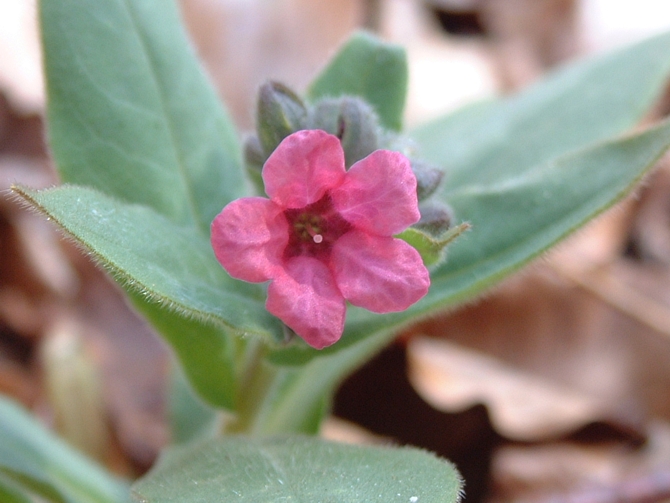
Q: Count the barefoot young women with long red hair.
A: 0